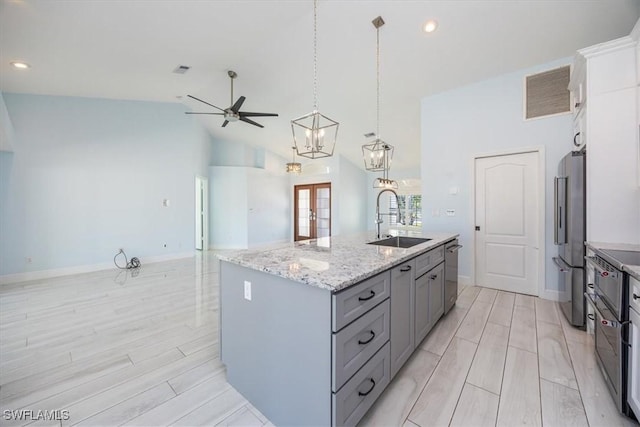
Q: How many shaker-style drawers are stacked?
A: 3